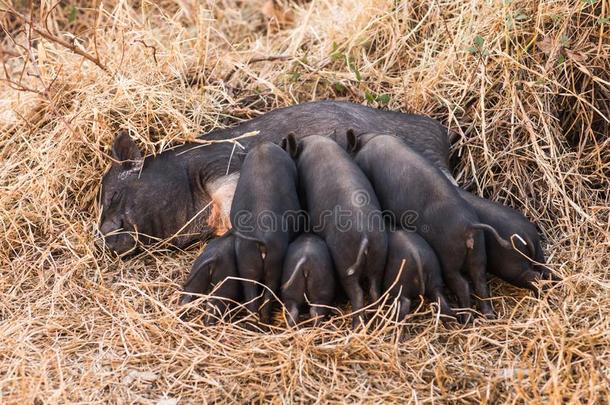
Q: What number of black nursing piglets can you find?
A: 7